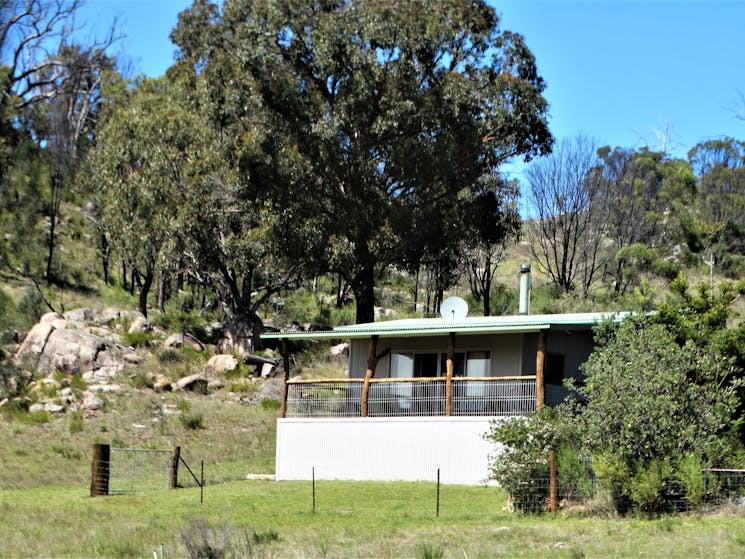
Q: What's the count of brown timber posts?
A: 7